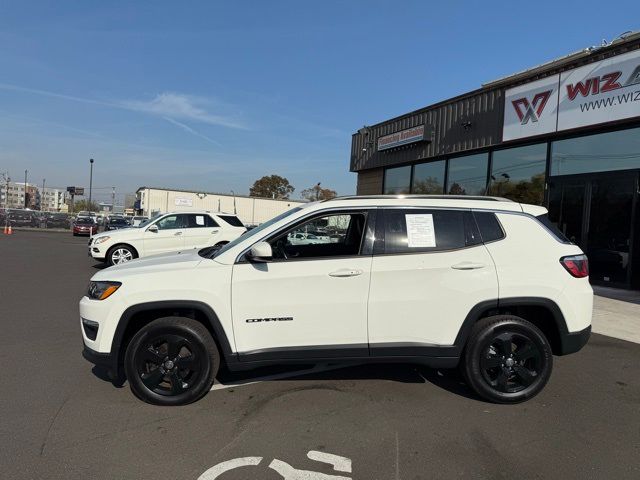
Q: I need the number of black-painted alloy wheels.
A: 2